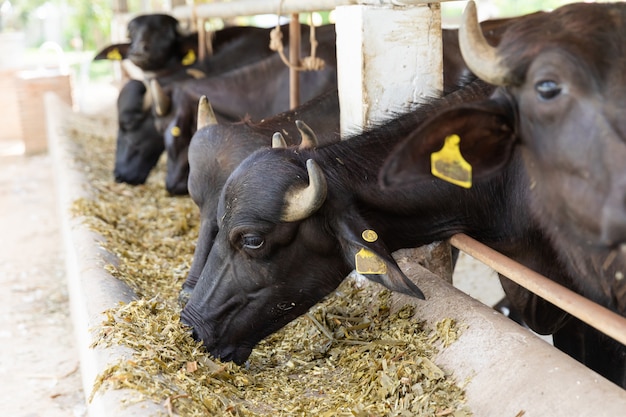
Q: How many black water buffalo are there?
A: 6